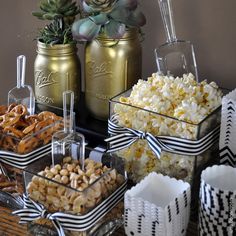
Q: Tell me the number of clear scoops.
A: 3